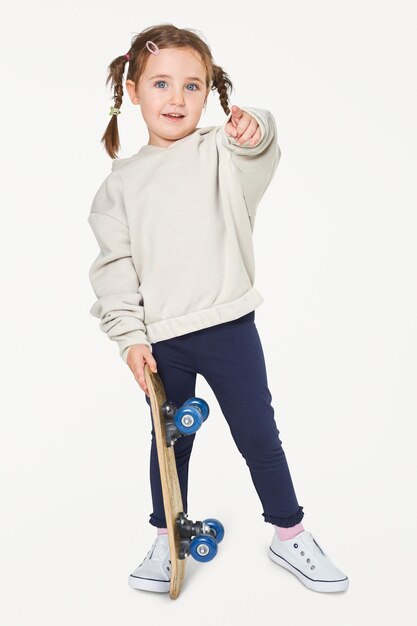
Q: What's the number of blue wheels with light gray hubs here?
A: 4